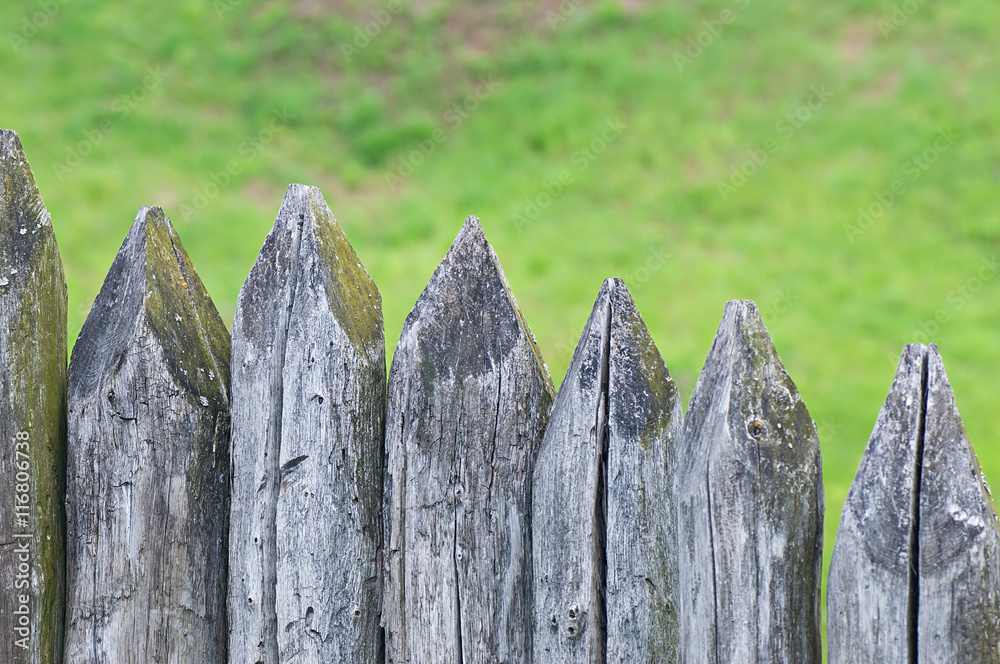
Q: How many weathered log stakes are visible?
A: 7